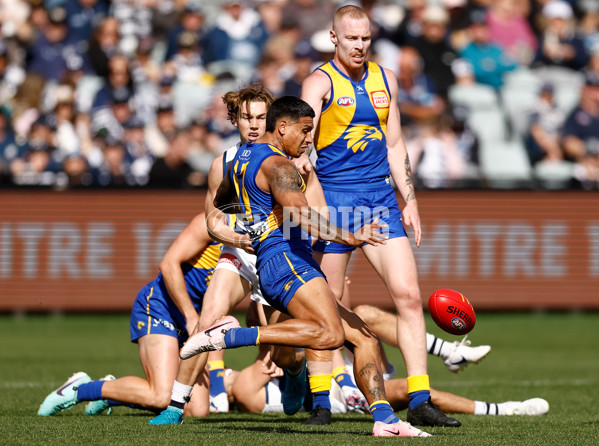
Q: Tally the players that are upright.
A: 3